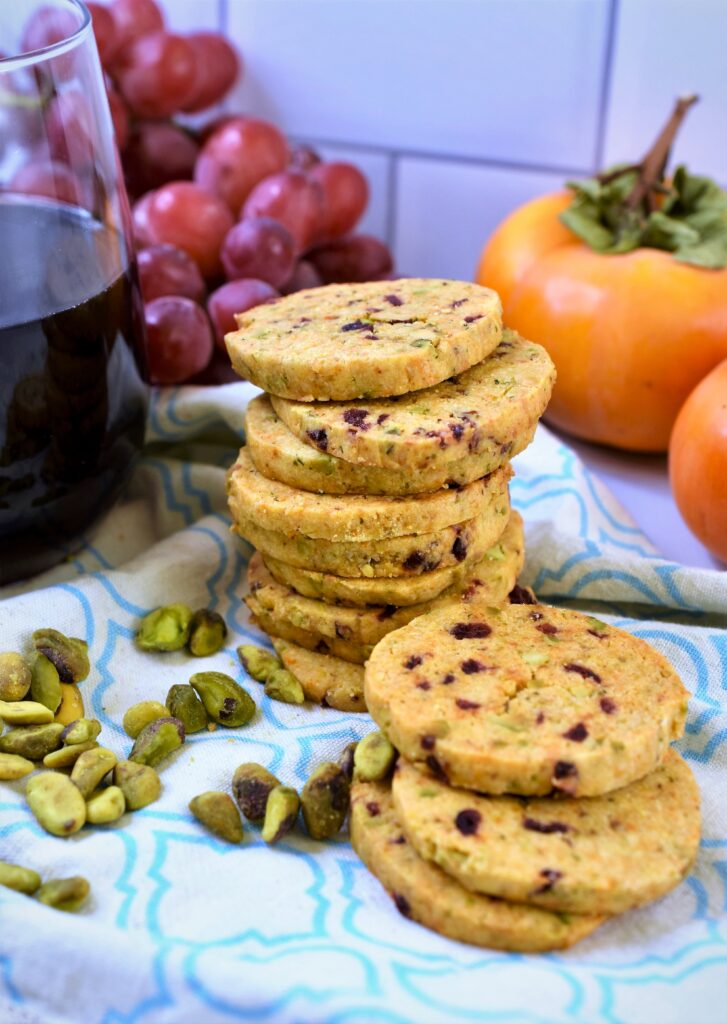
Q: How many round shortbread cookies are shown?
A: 12